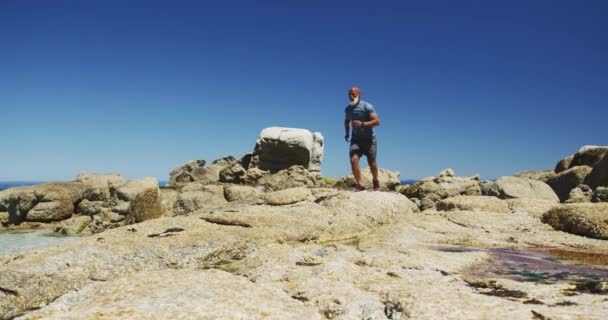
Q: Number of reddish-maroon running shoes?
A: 2